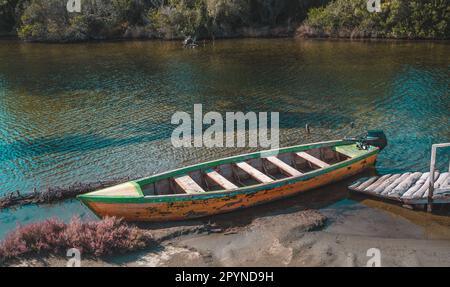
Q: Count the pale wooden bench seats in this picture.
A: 5